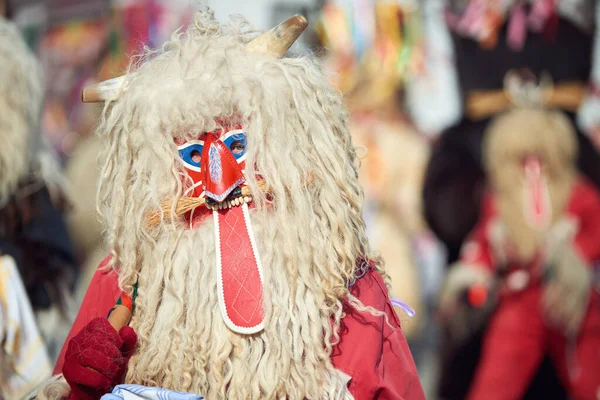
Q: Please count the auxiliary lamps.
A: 0